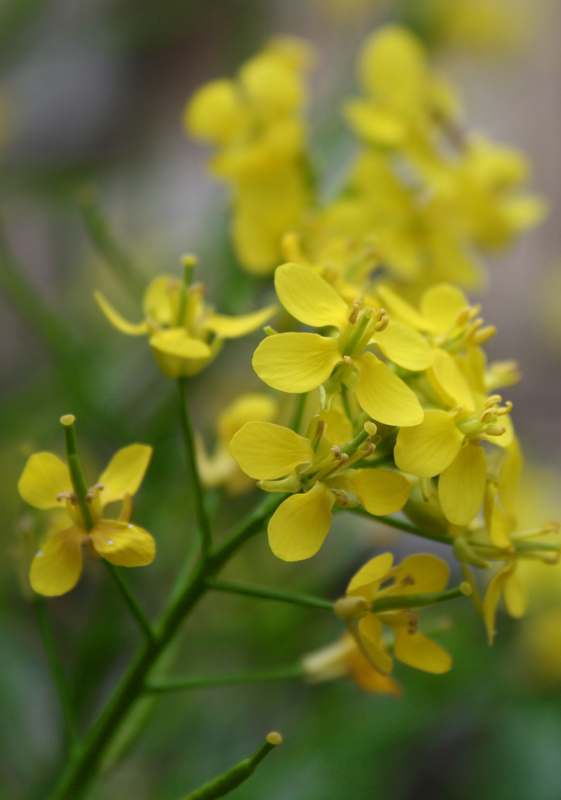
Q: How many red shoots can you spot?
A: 0